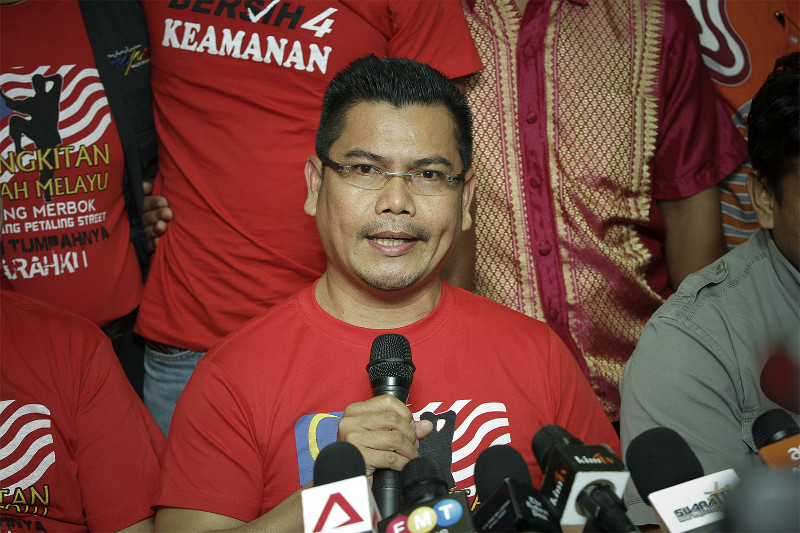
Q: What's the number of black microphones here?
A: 7